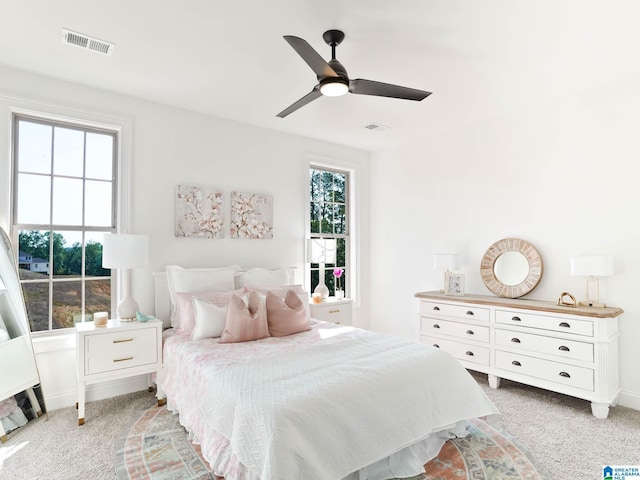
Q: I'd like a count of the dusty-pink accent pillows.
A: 2